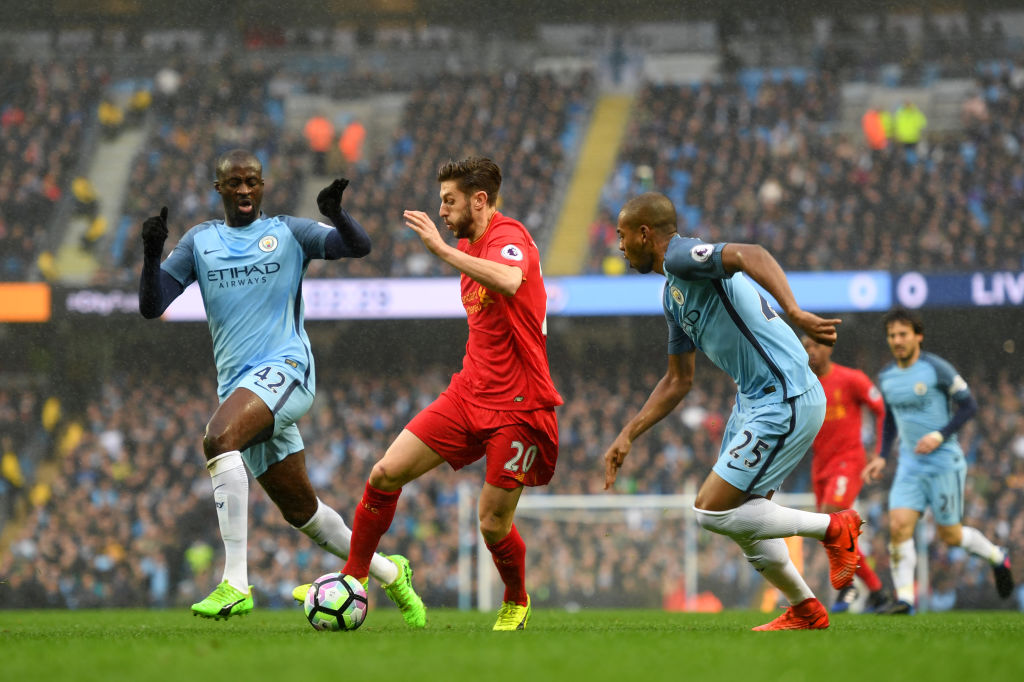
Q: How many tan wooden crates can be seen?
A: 0